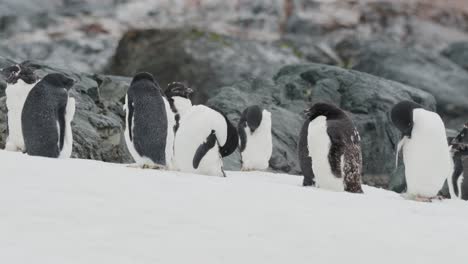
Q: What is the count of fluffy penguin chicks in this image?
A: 0